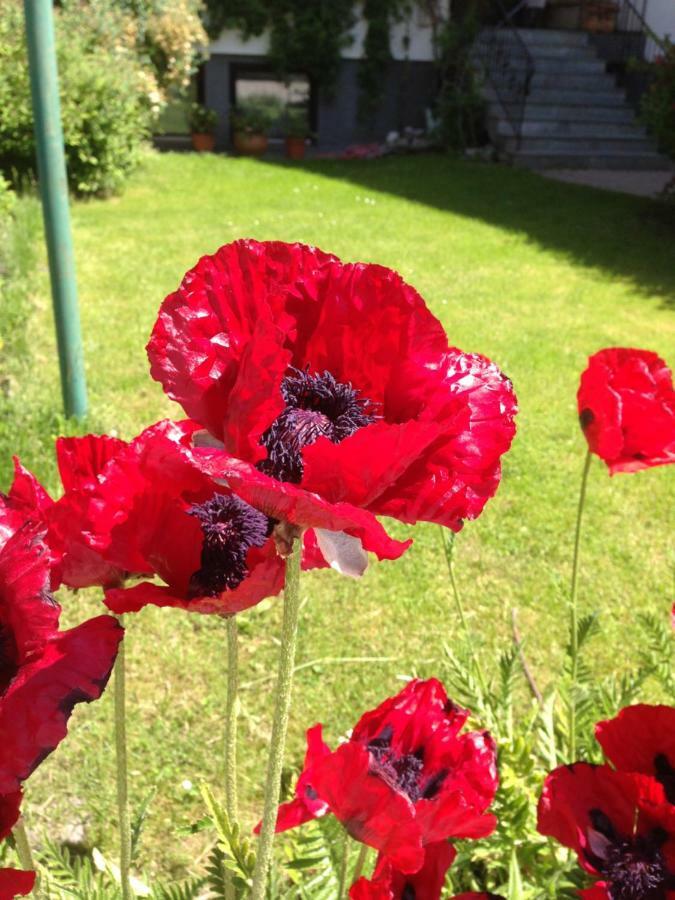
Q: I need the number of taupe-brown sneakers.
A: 0